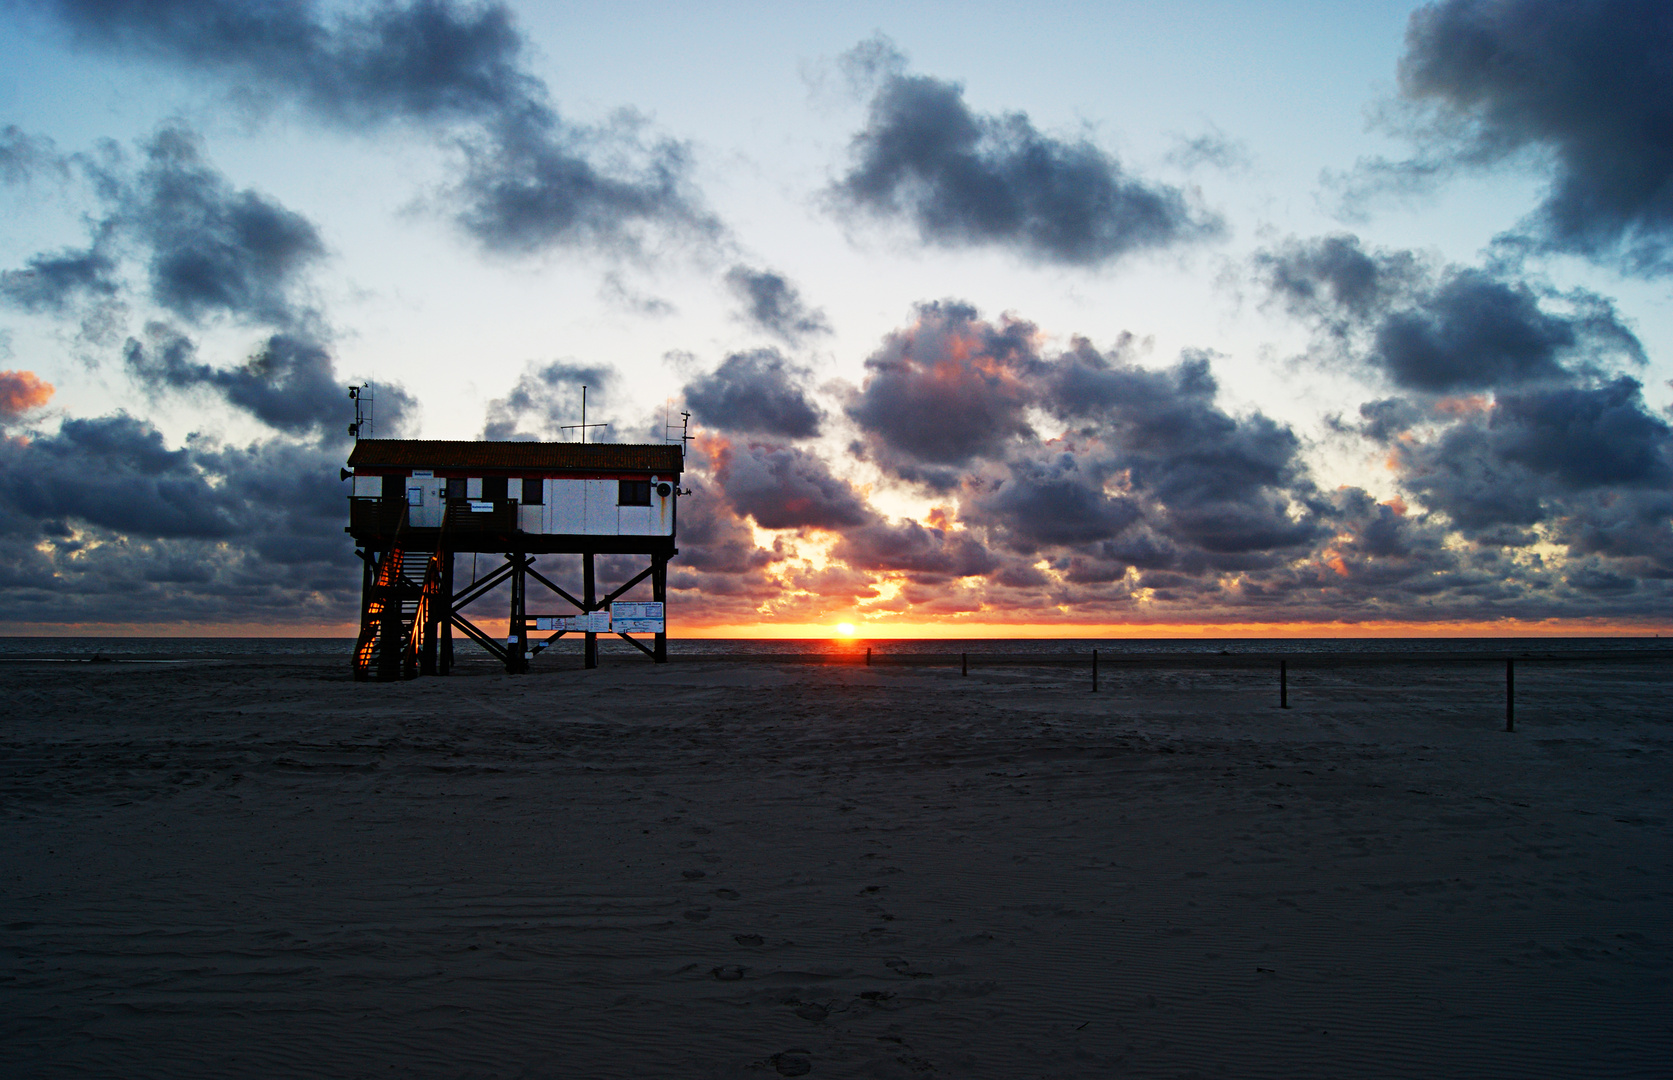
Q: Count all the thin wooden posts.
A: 5